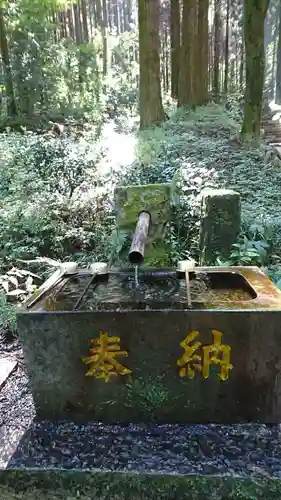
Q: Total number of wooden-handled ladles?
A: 3